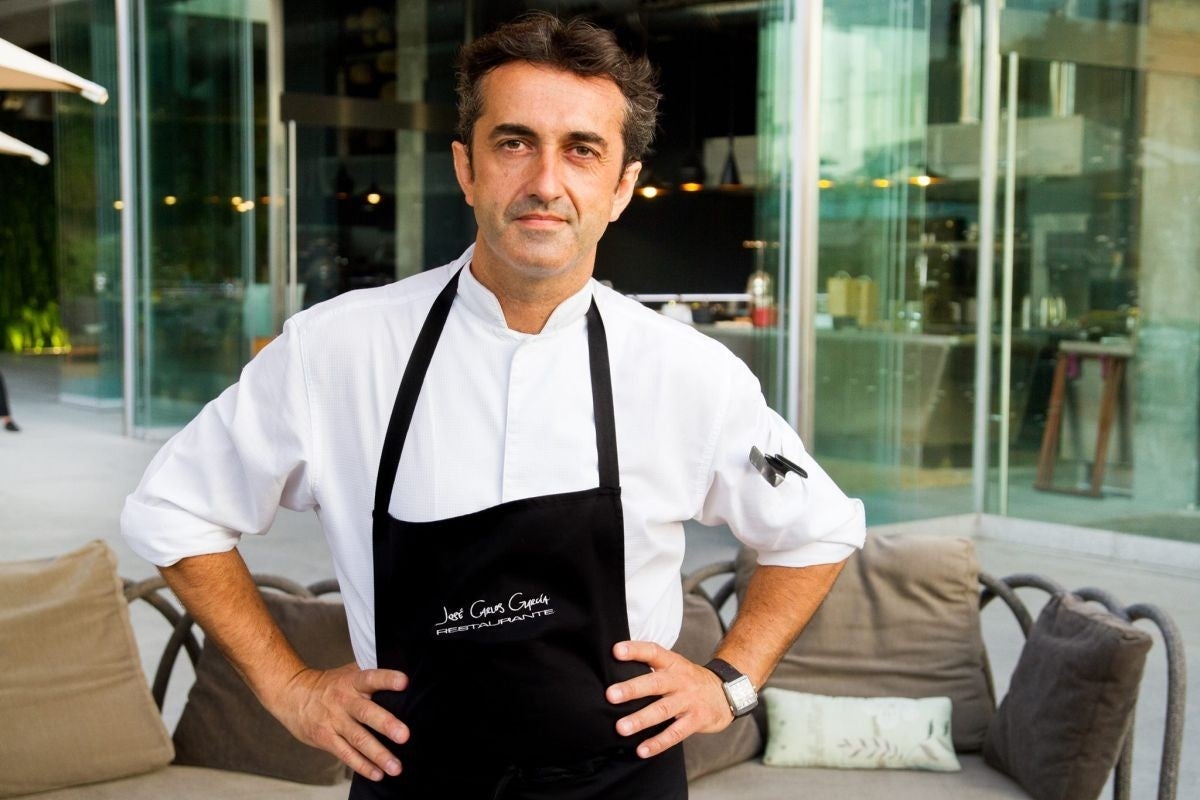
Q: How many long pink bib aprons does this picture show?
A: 0